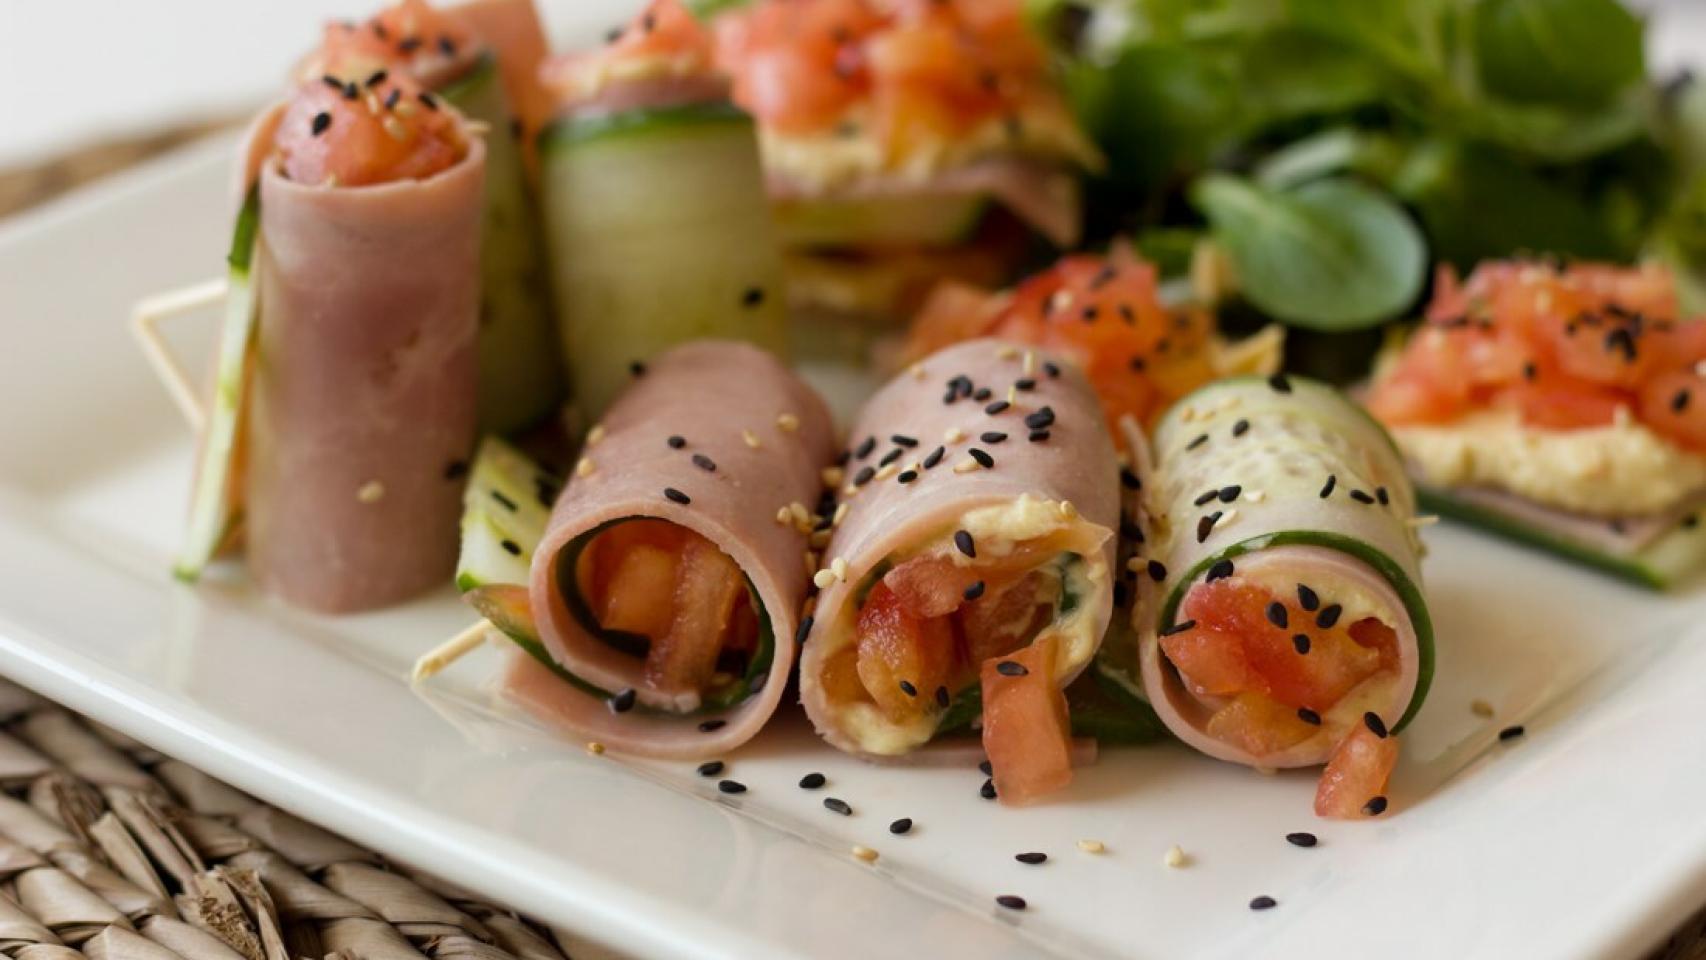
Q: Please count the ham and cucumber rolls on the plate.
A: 6